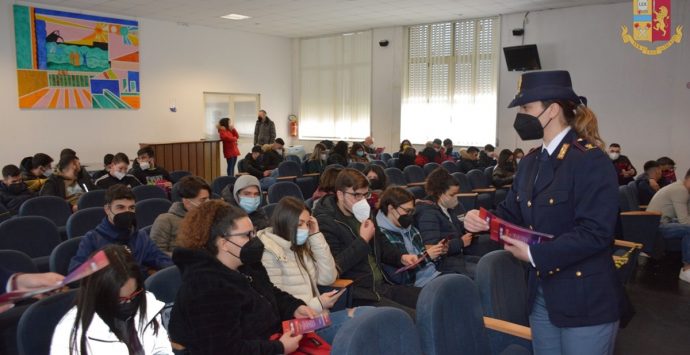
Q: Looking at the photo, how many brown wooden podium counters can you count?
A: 1